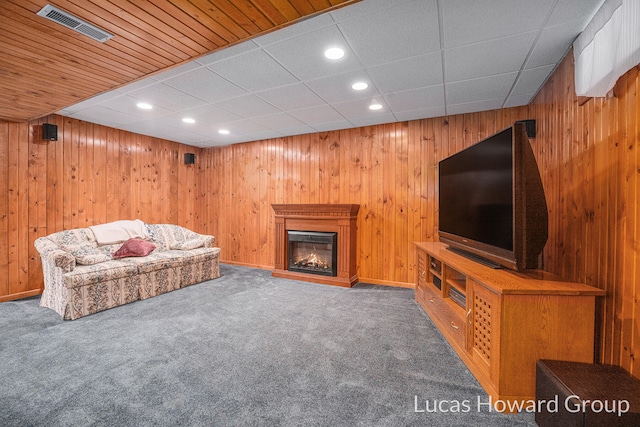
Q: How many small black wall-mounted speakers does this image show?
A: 3